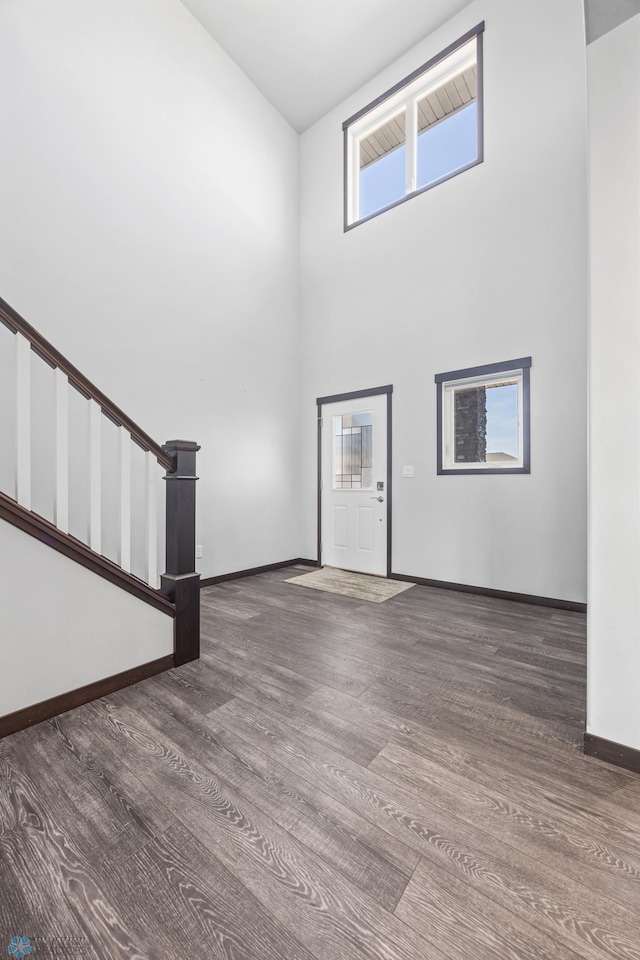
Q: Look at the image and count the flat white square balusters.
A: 5